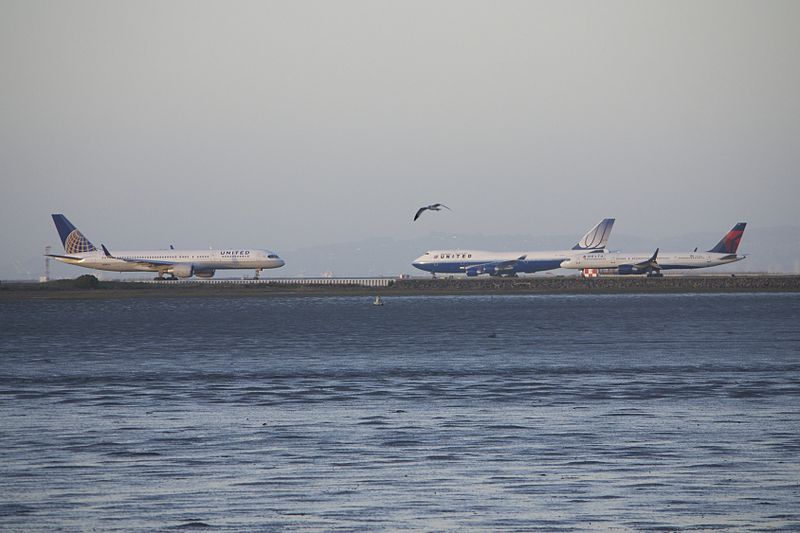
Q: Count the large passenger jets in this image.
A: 3